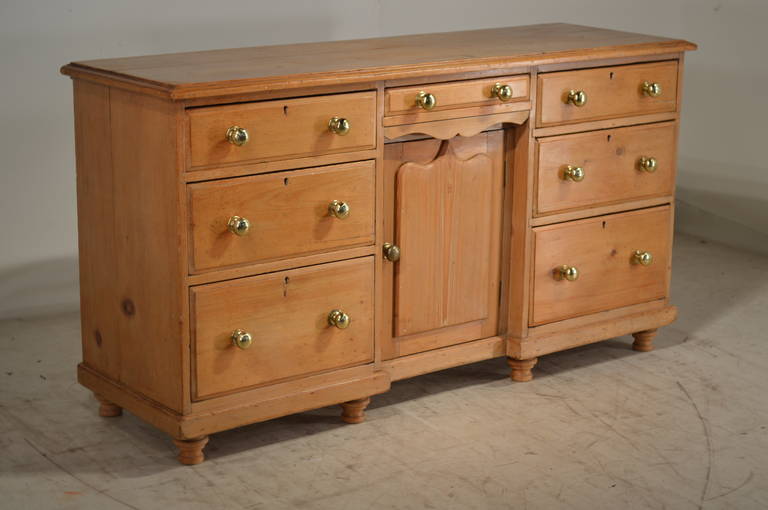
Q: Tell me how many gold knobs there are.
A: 15